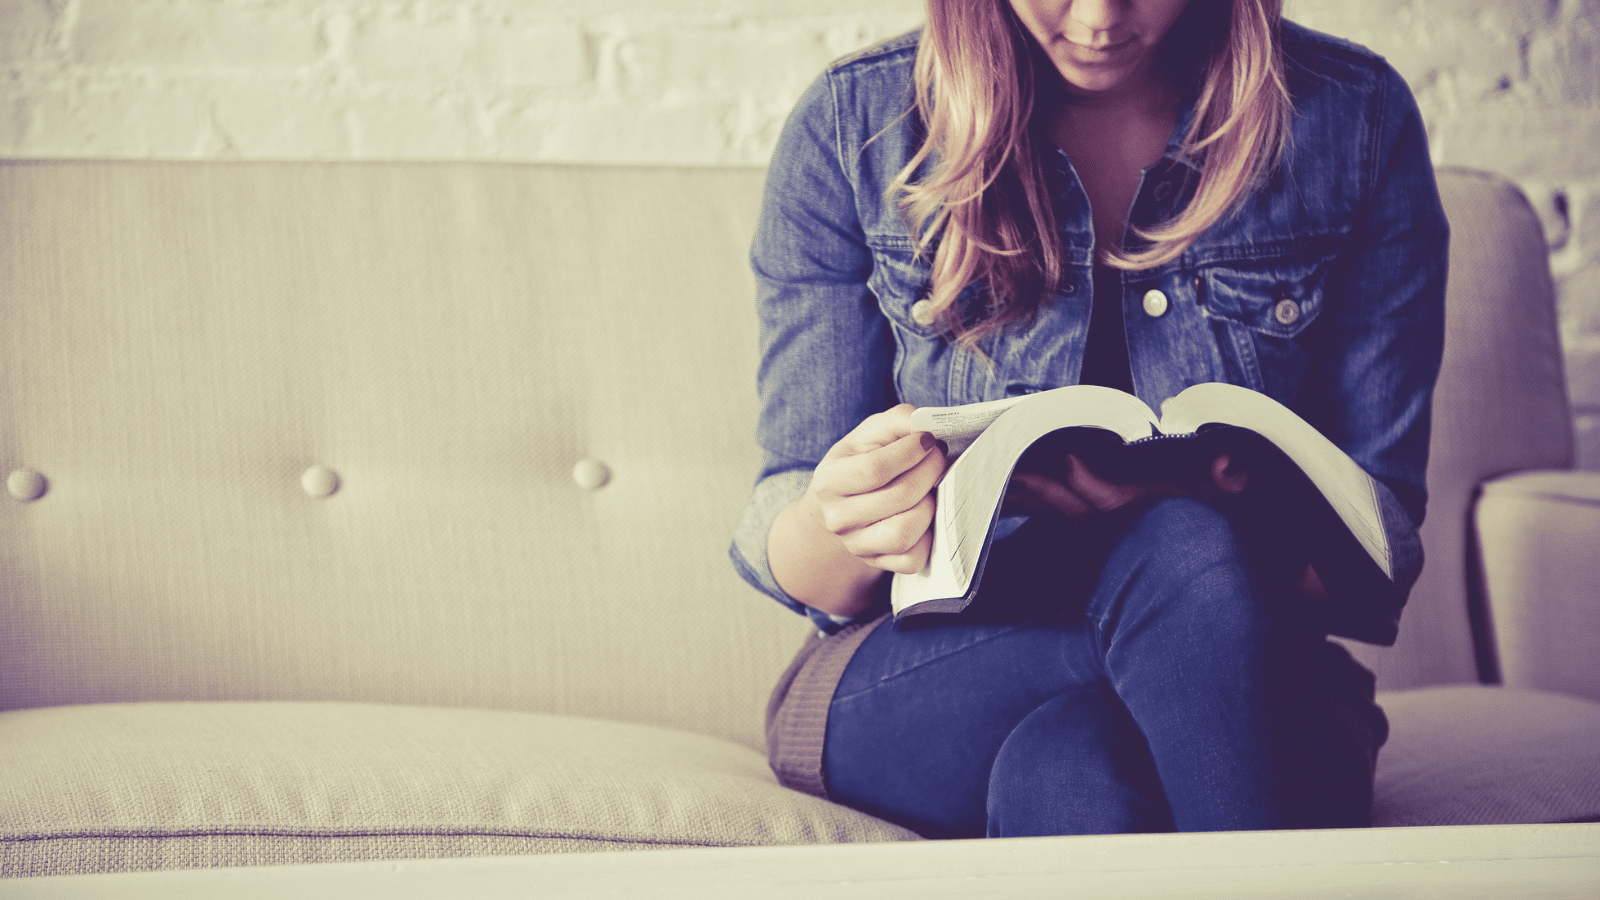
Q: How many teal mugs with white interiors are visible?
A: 0